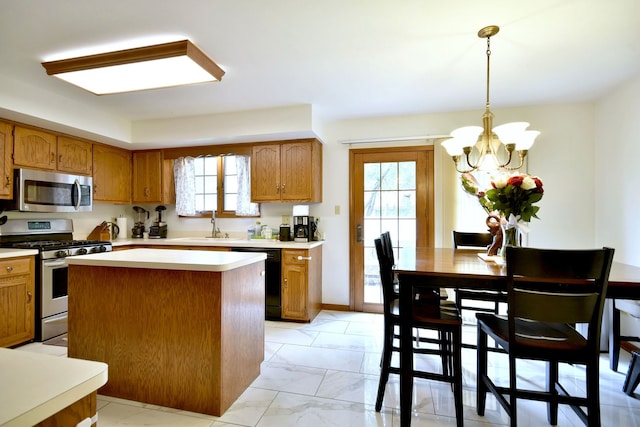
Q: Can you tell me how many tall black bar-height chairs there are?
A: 4